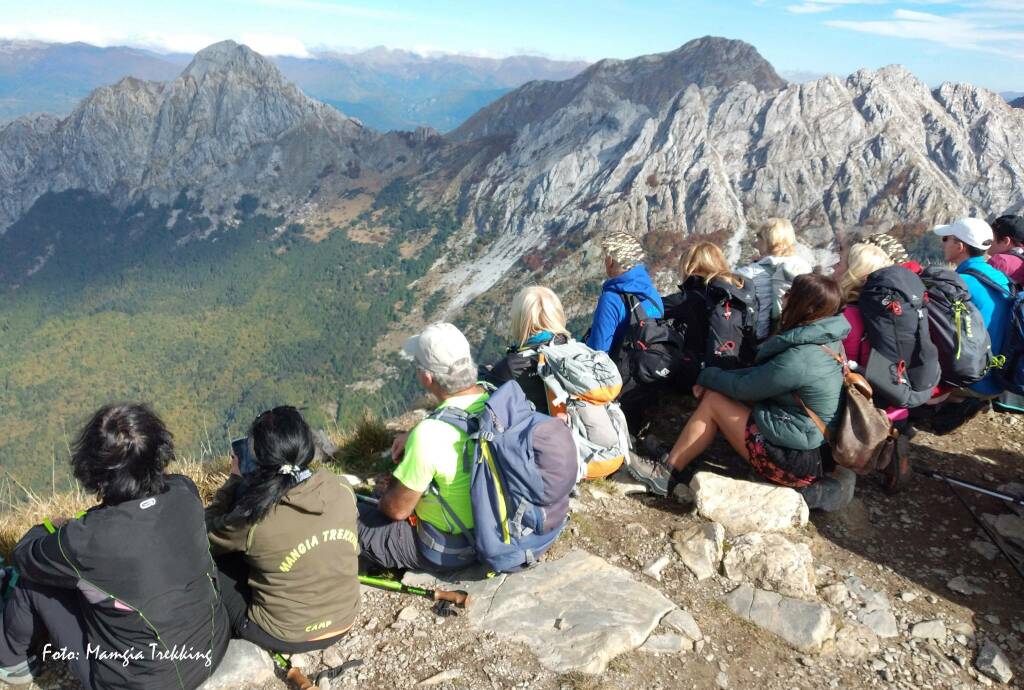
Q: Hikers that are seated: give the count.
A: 12